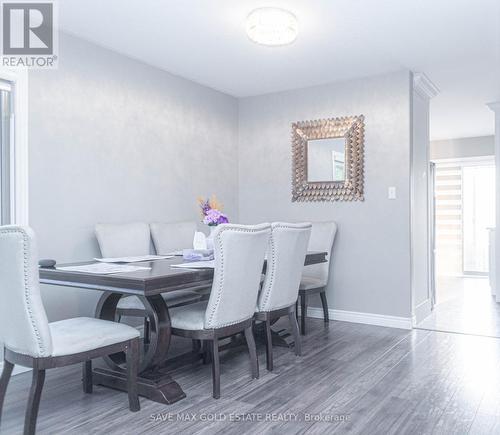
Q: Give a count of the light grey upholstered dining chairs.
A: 6